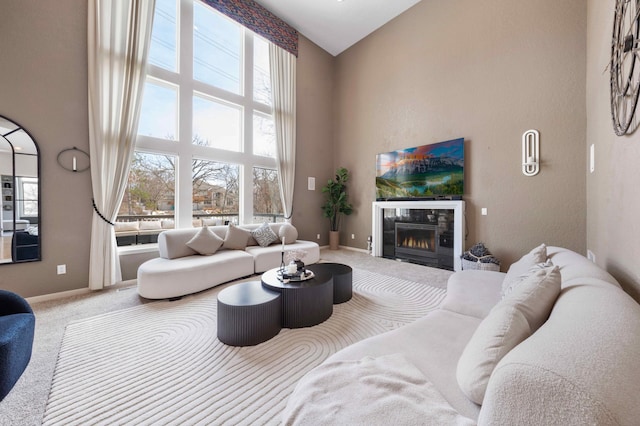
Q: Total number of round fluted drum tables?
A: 3